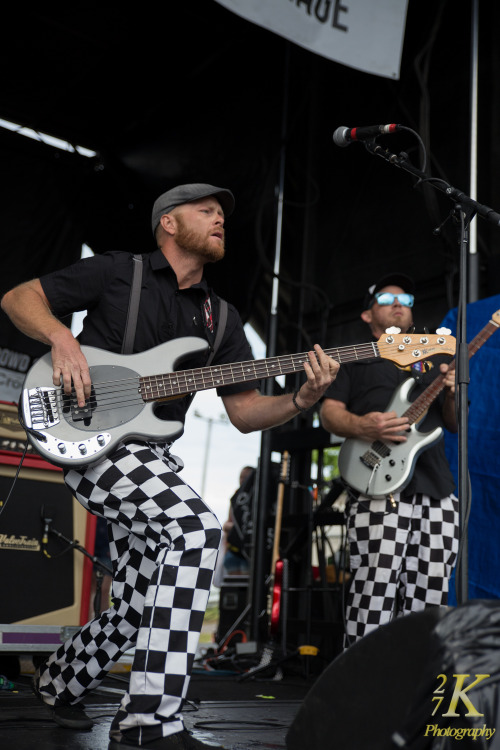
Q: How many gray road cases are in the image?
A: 1